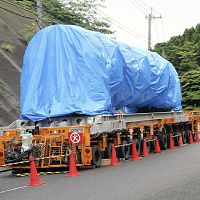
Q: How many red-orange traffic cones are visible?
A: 10